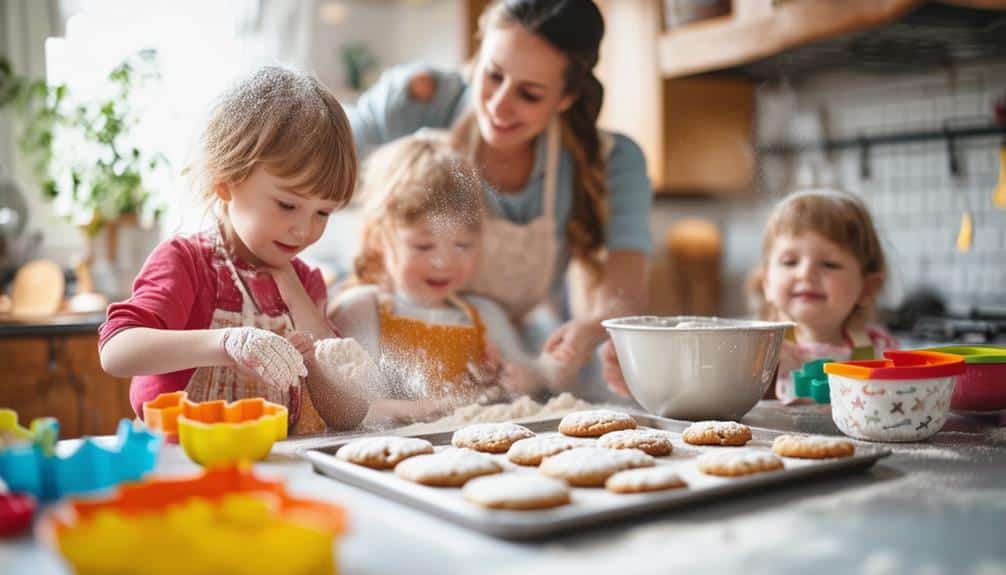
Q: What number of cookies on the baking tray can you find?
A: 12